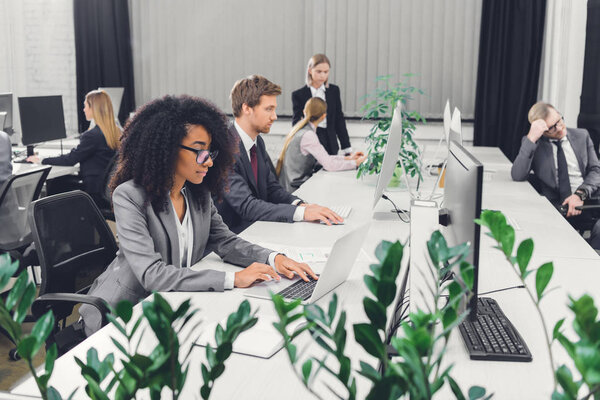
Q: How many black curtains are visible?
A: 3